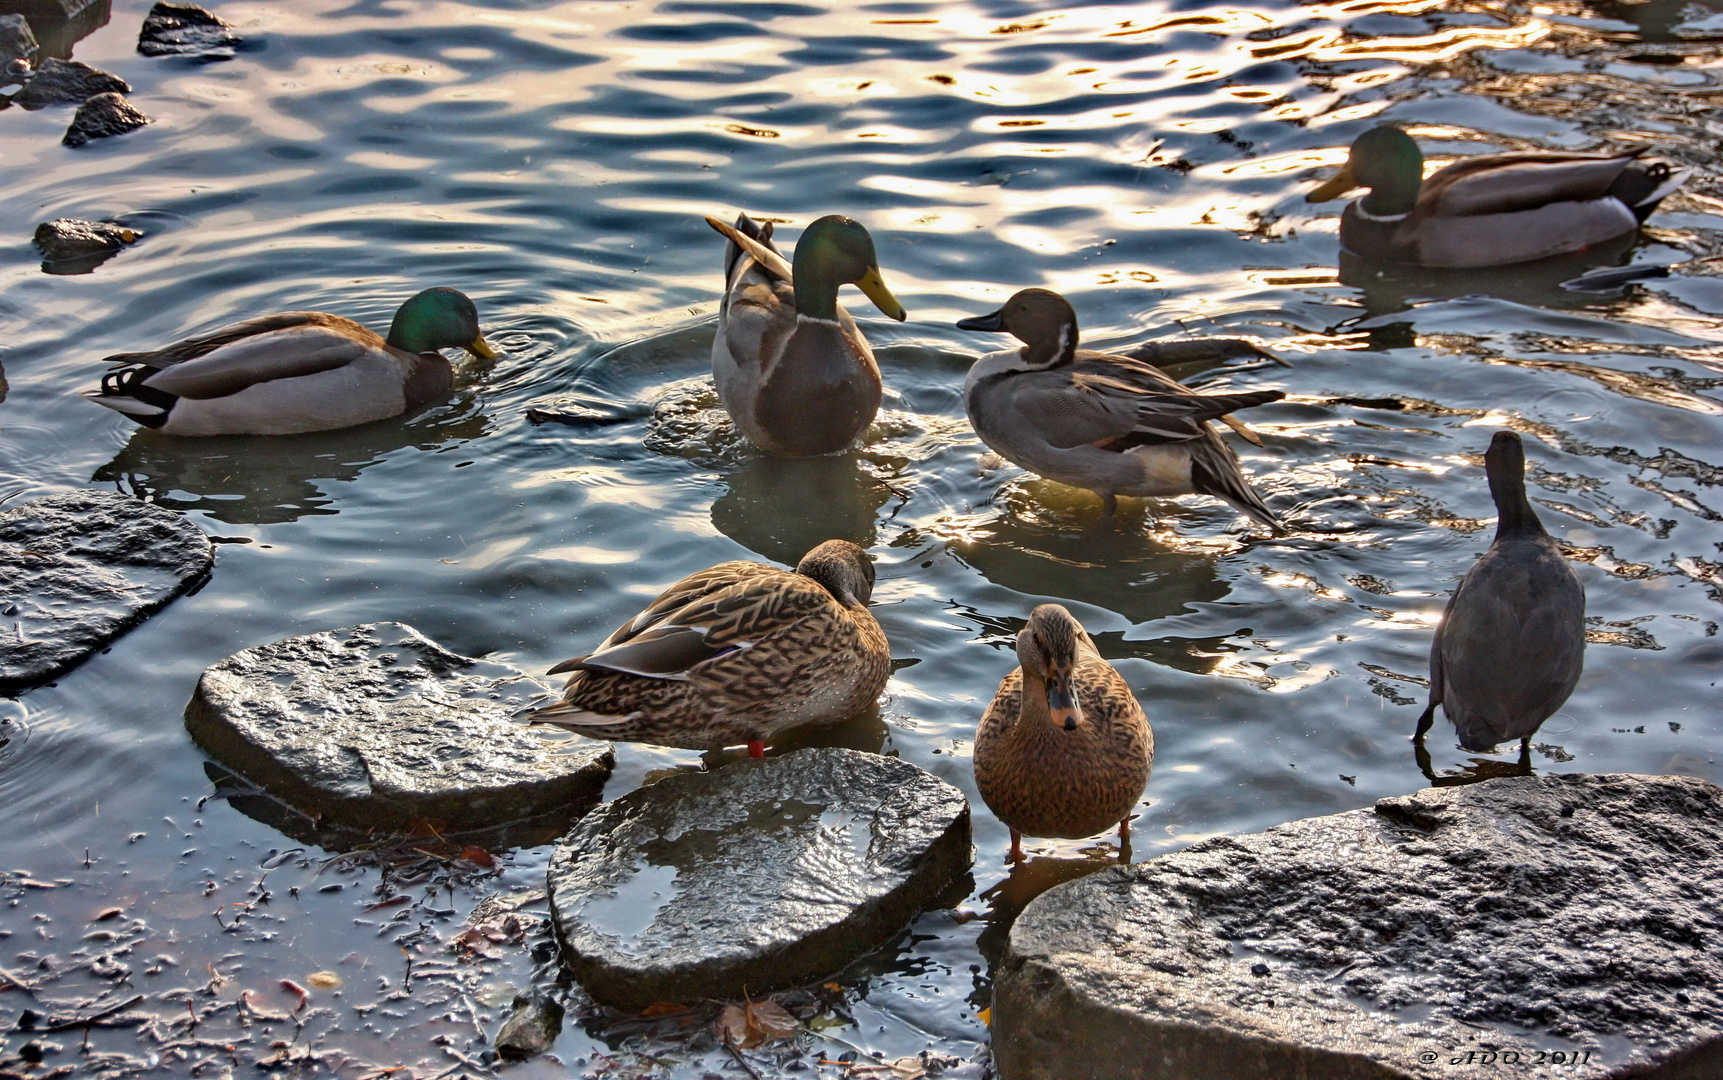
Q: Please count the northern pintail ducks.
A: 1